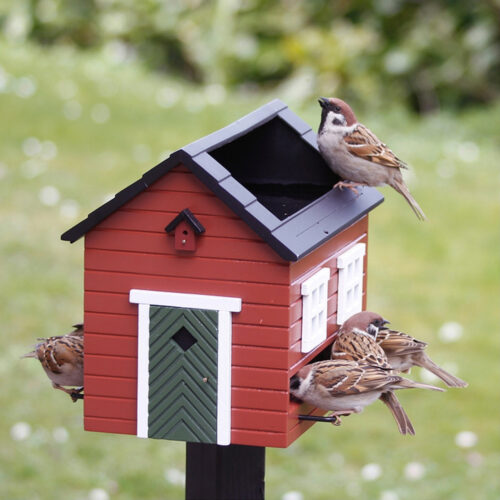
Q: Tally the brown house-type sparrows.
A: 5